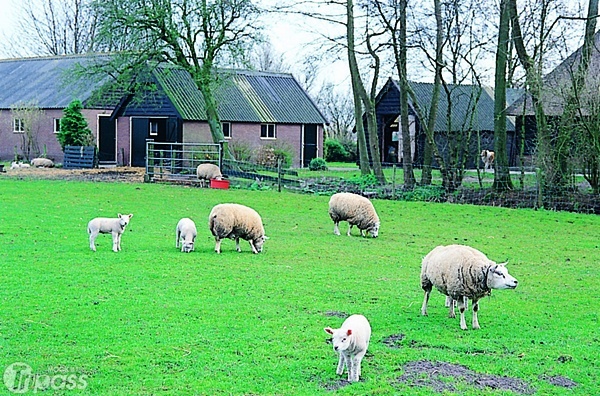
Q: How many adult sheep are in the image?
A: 5